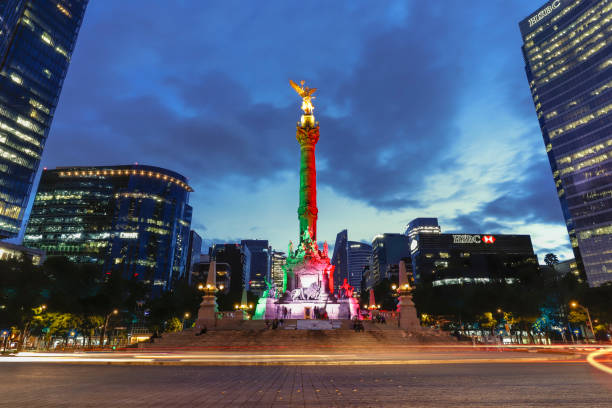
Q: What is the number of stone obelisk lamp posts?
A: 4